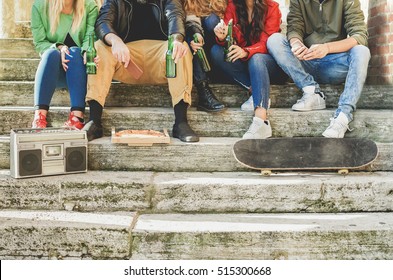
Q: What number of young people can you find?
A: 5